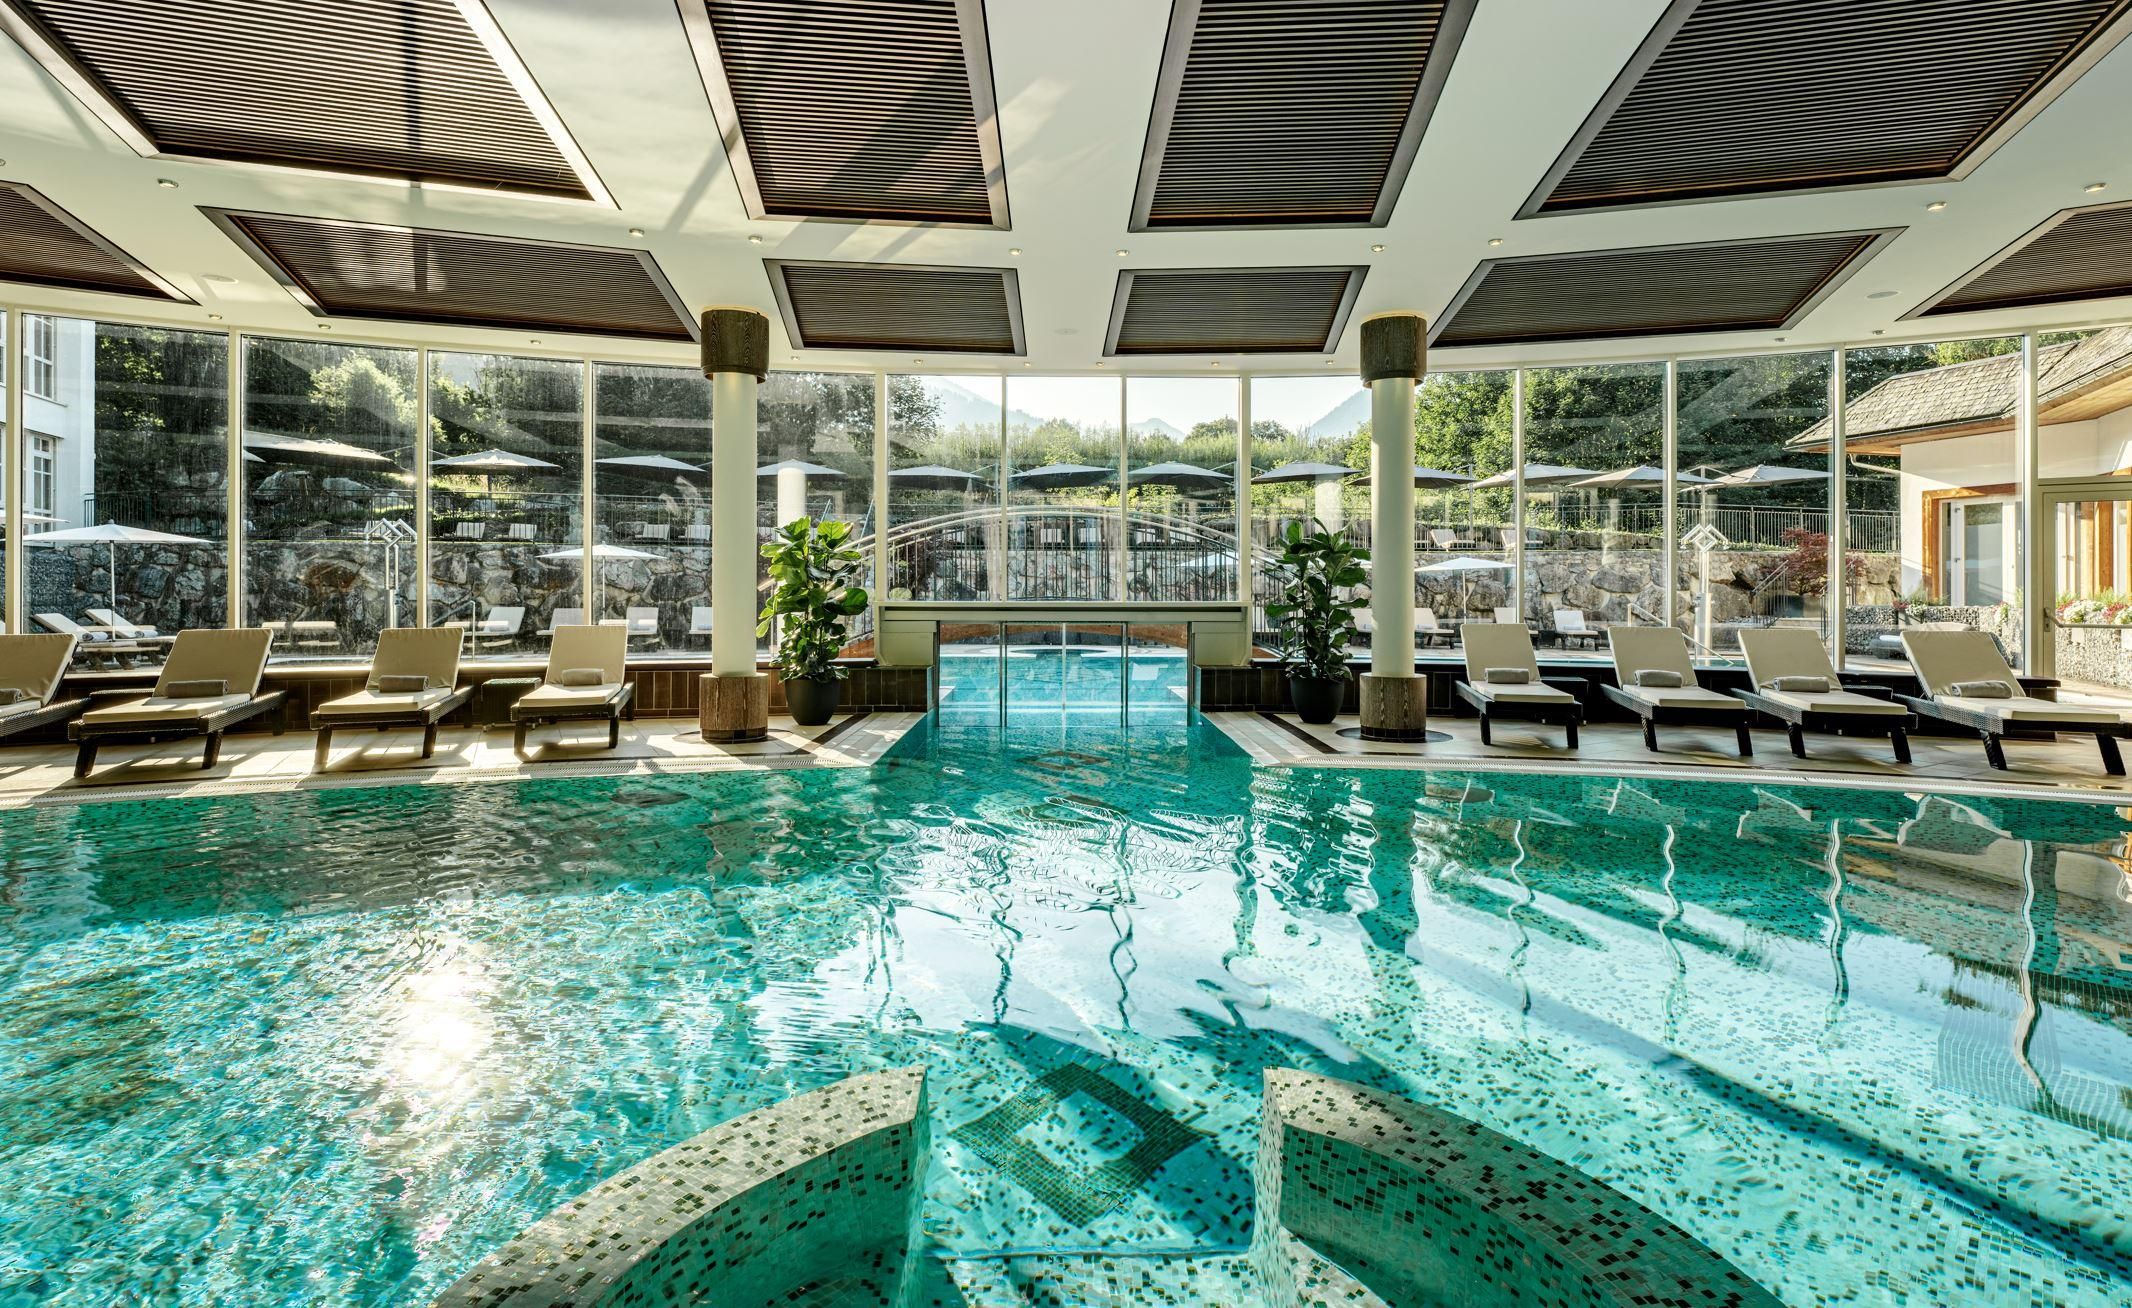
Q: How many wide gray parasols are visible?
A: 12